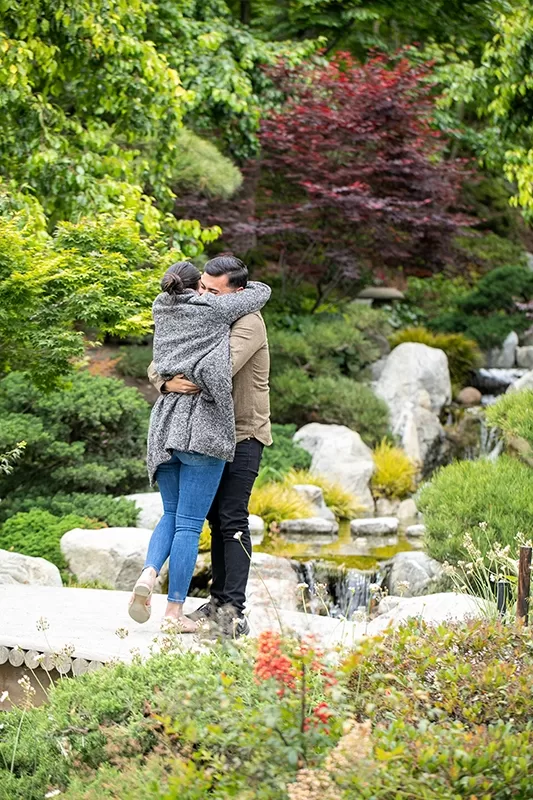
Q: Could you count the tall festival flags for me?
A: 0